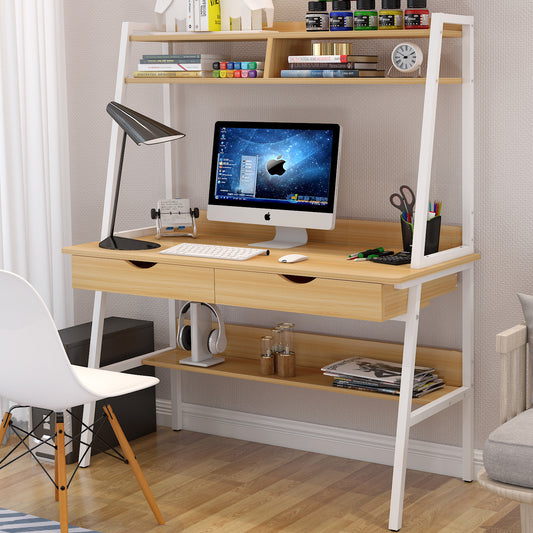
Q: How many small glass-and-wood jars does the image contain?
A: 3